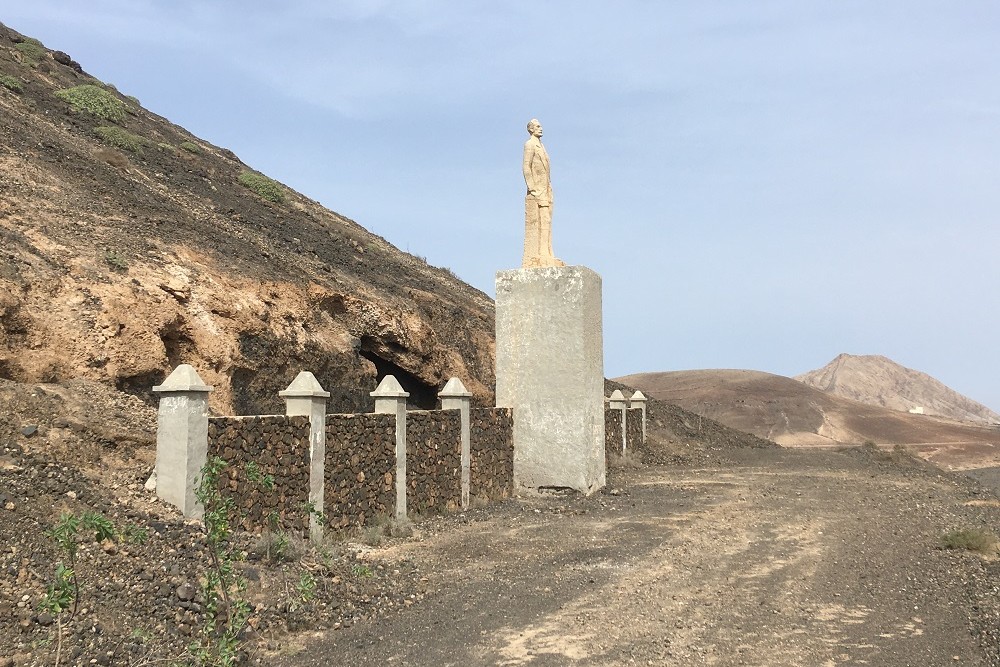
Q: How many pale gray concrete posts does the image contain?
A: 6